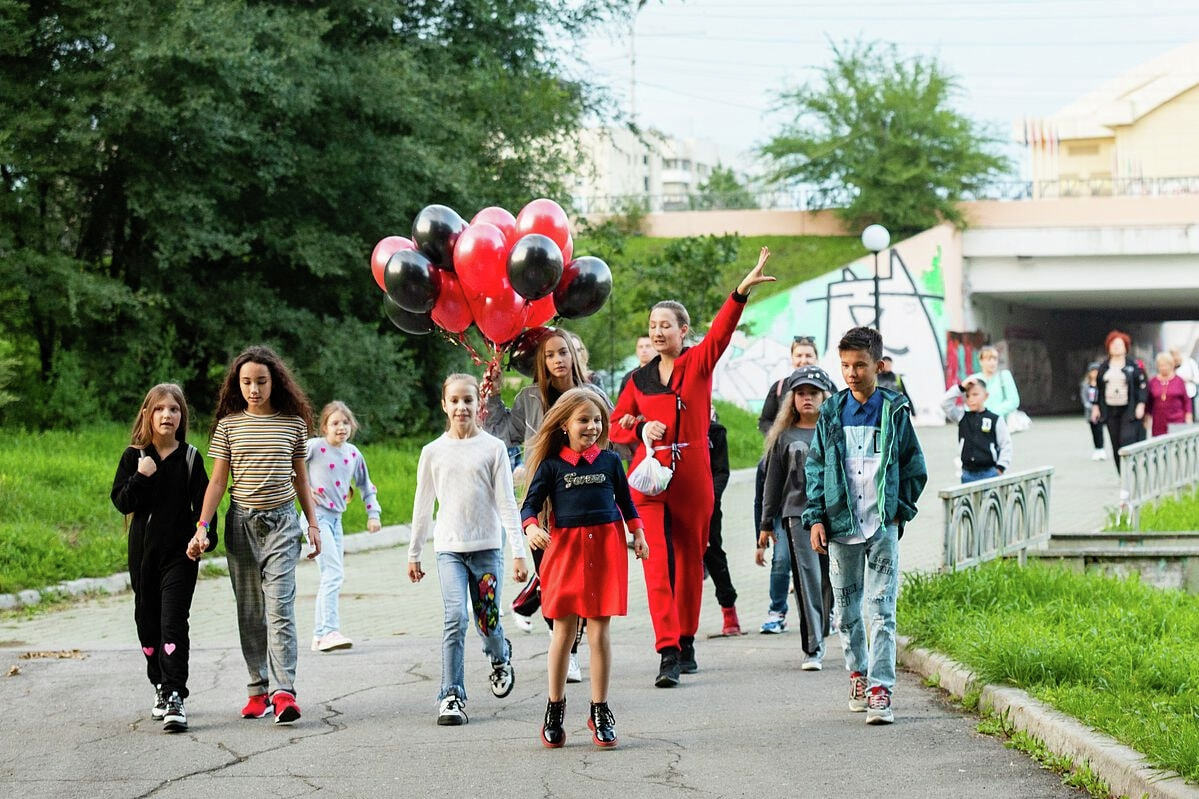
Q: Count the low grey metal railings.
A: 2